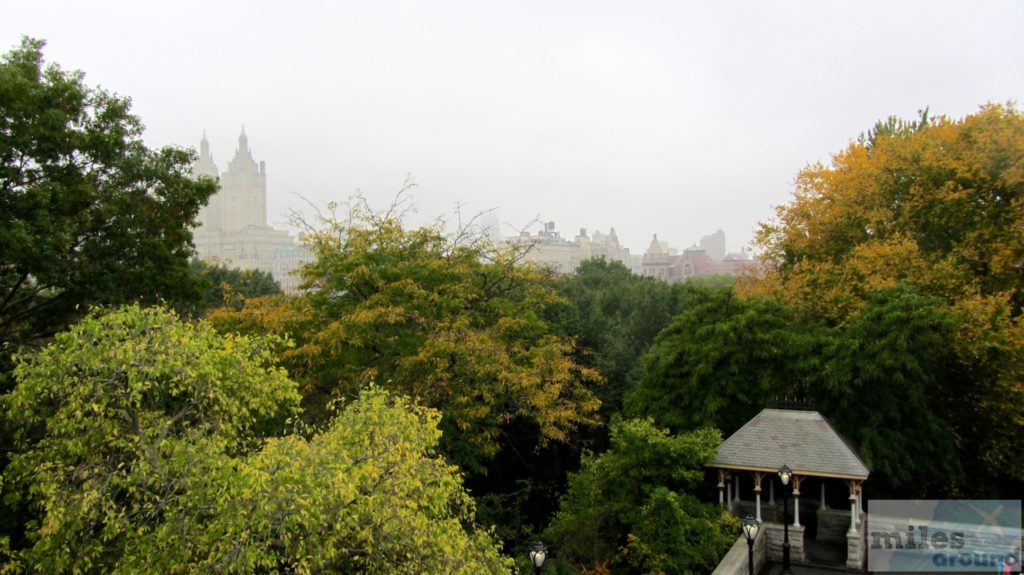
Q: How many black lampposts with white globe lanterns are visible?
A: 3